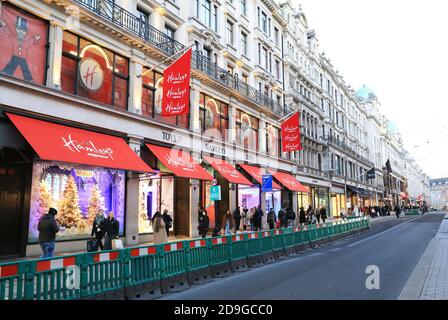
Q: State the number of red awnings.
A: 5